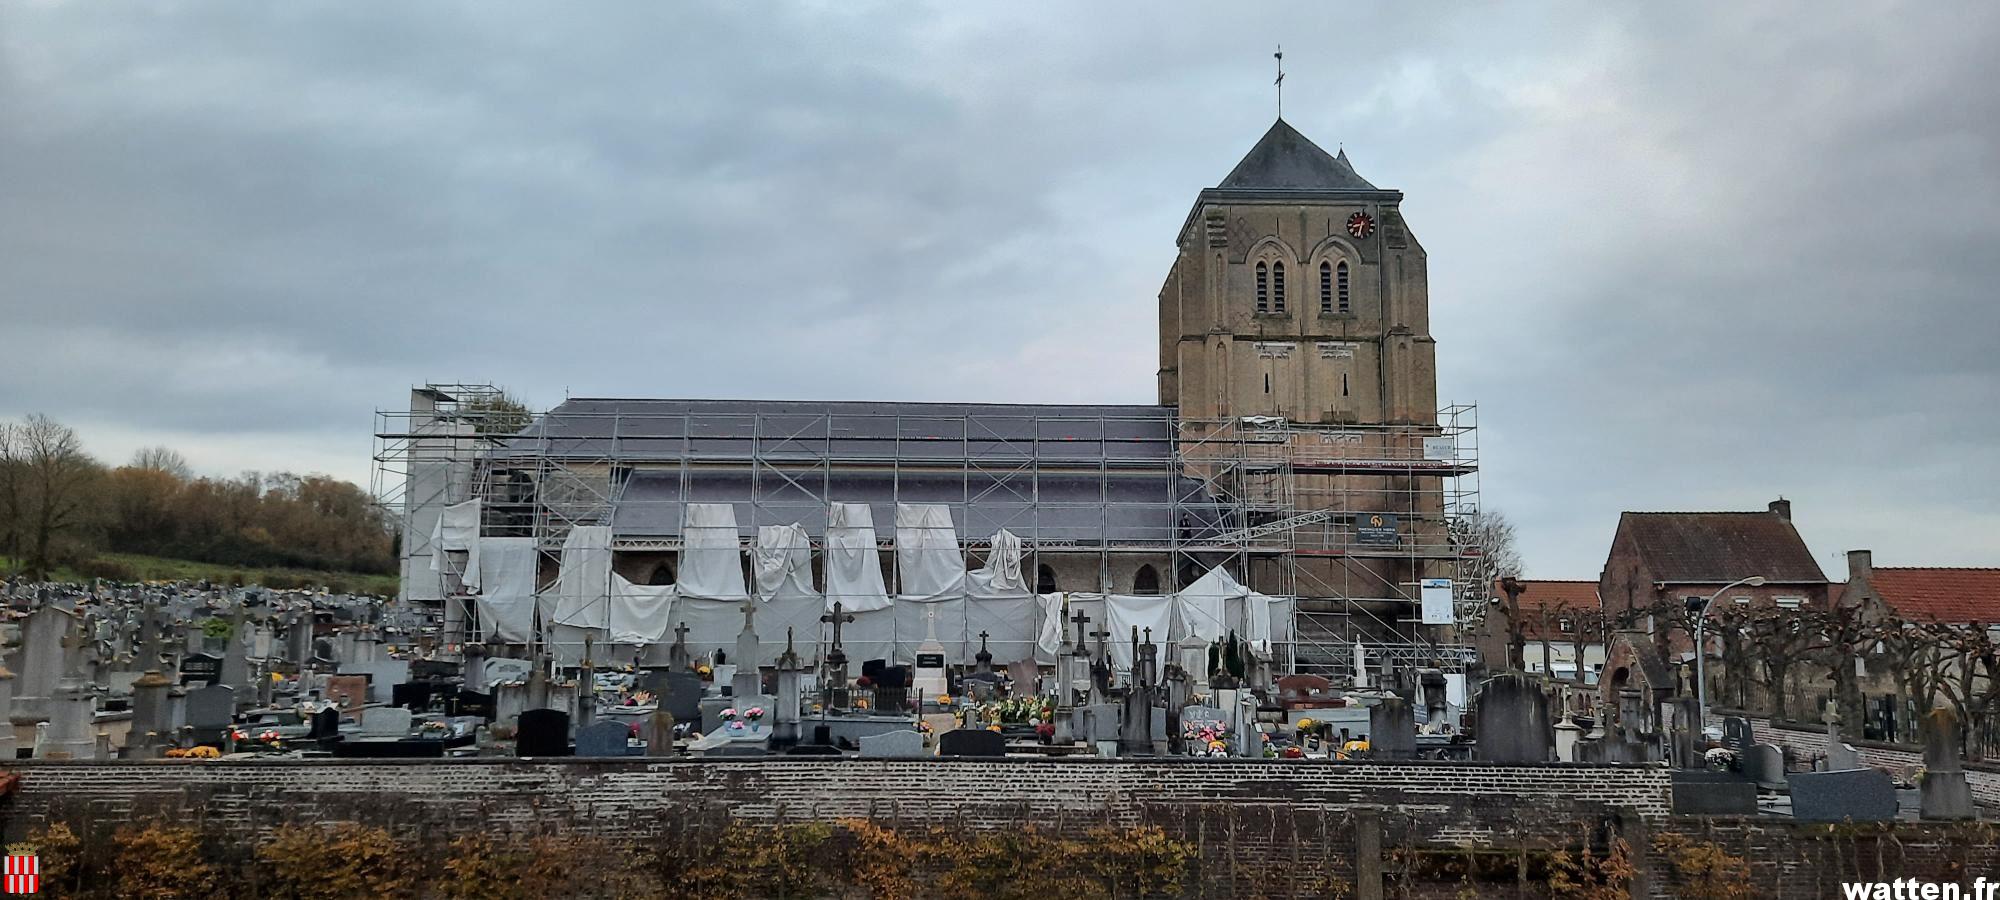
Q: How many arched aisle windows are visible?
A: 3